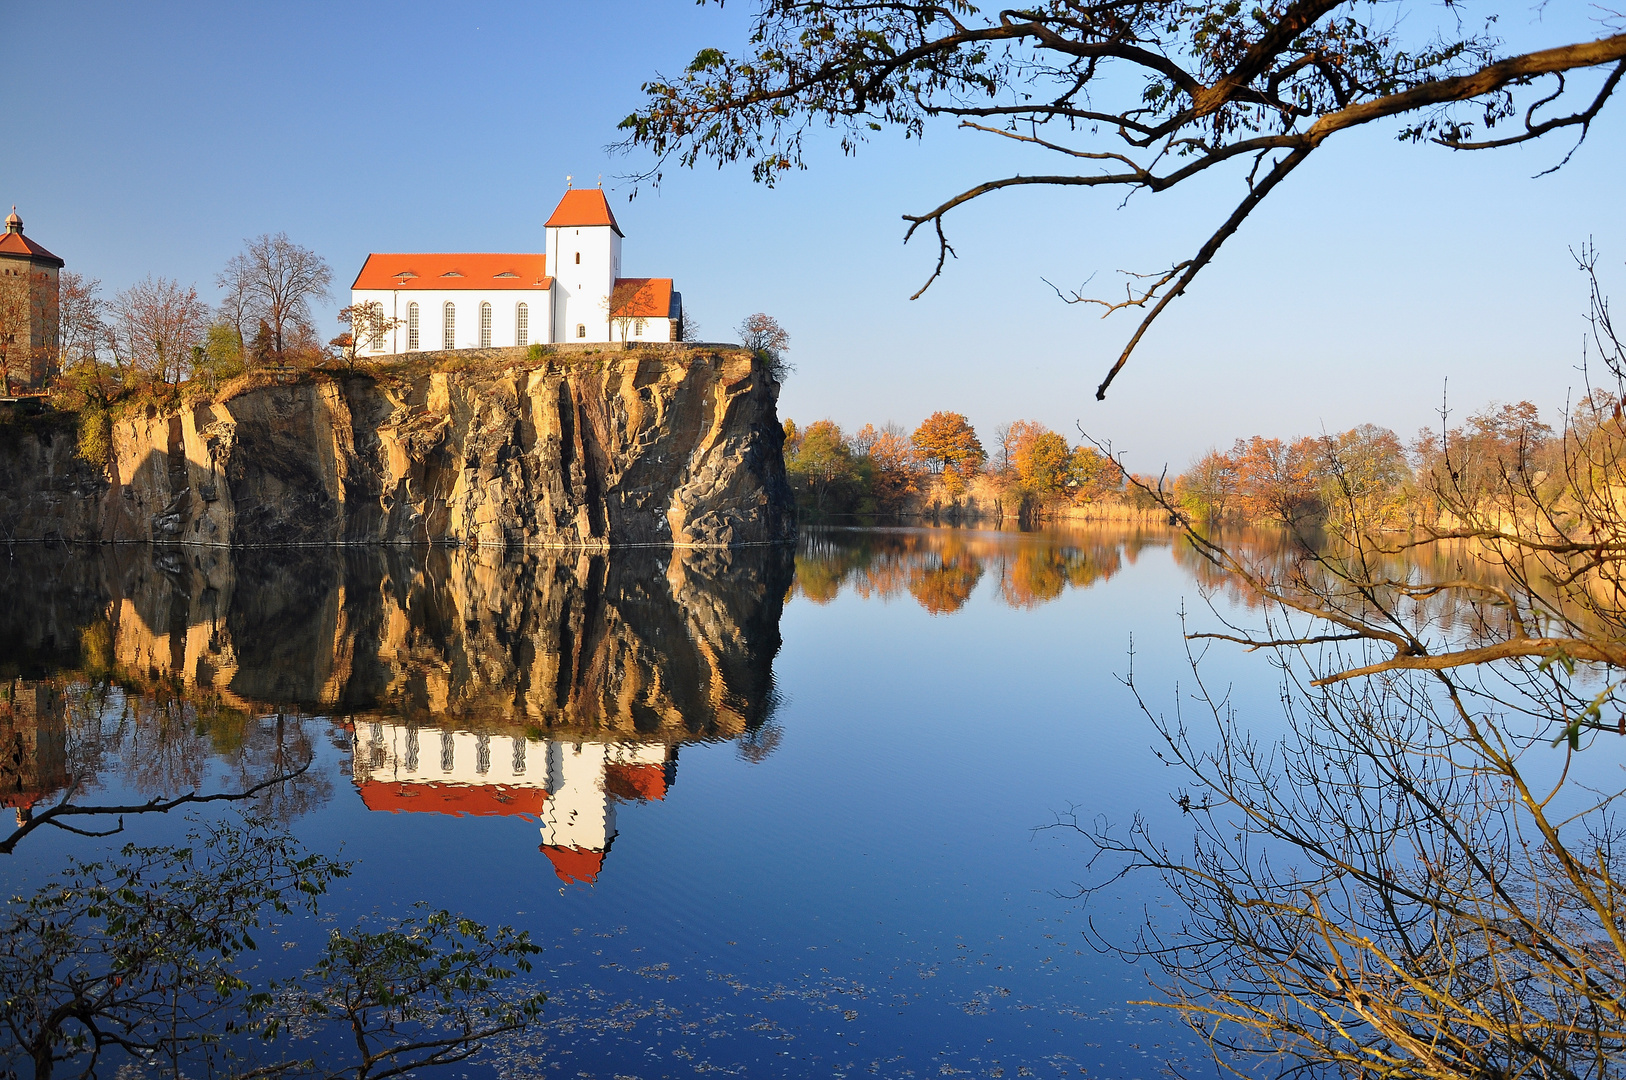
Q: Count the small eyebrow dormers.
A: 3